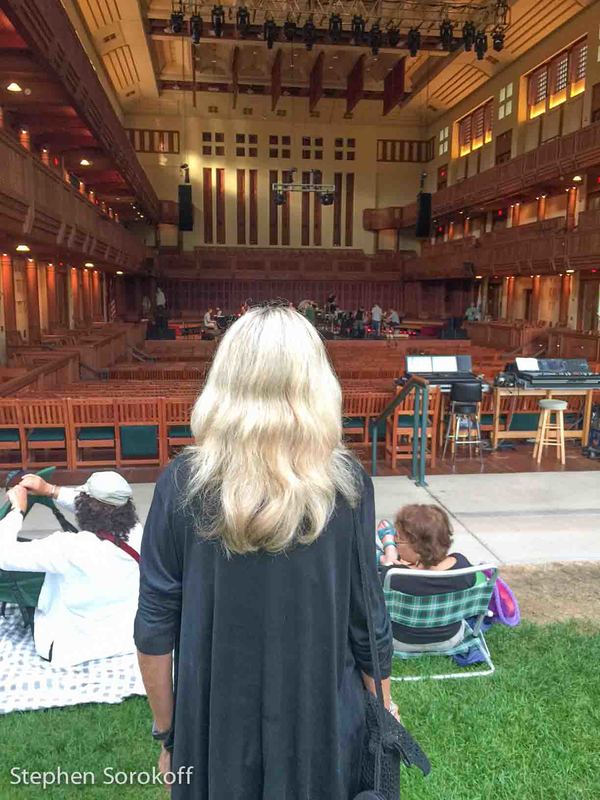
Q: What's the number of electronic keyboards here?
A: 2